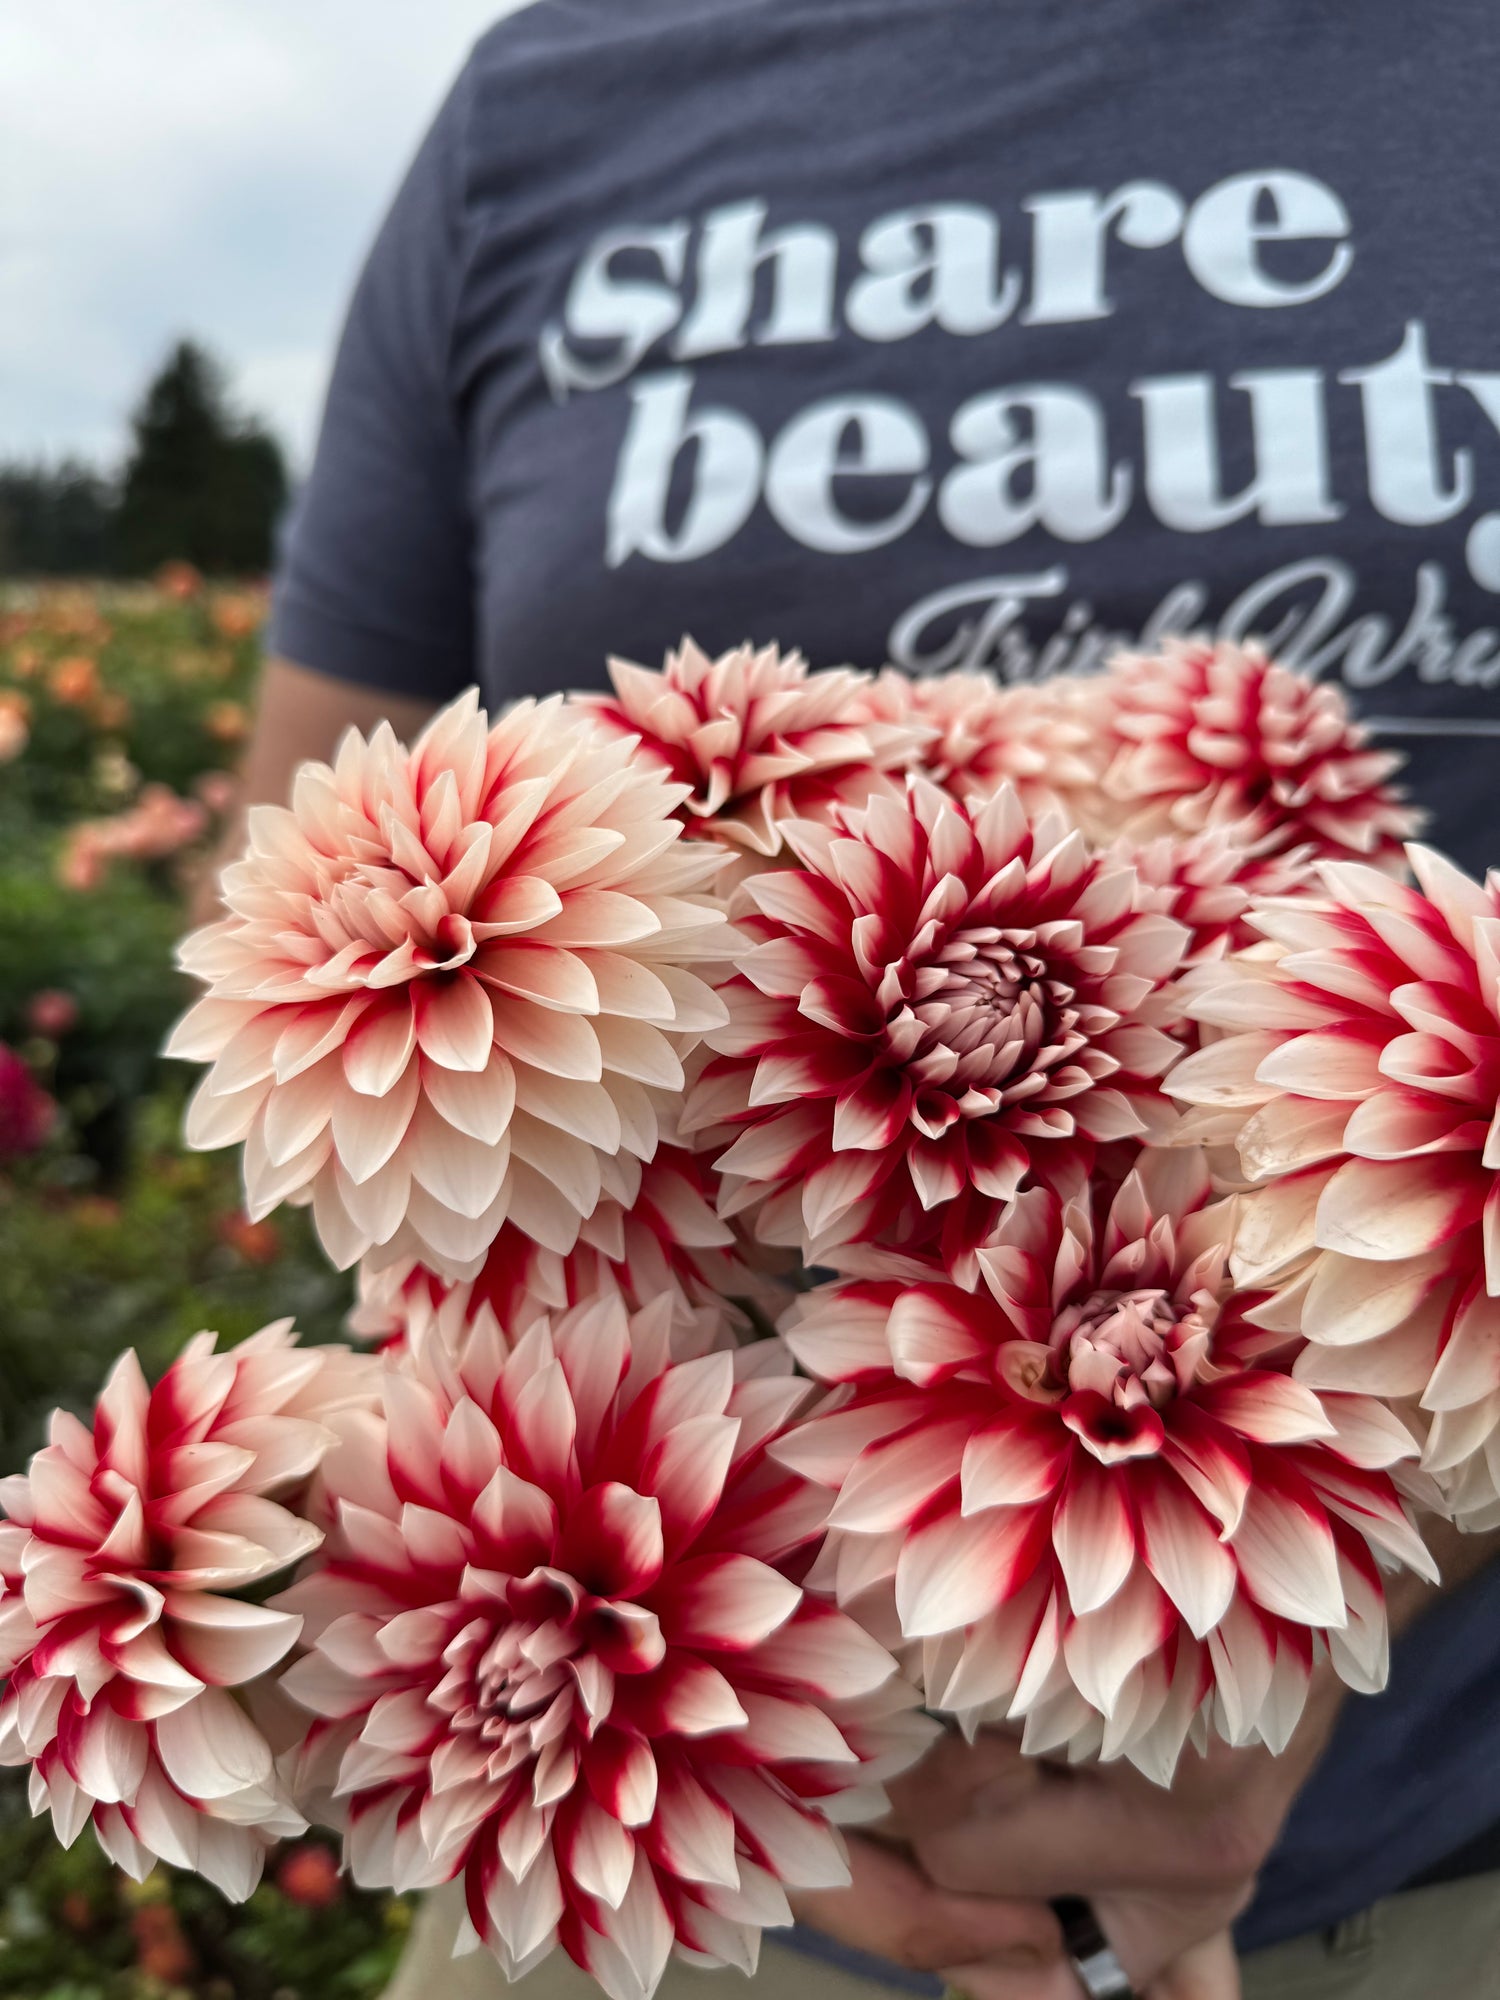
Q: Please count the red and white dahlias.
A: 11